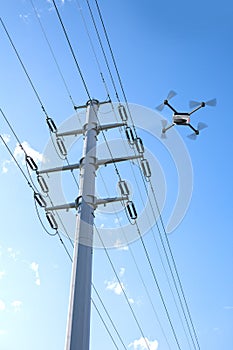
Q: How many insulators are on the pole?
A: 12